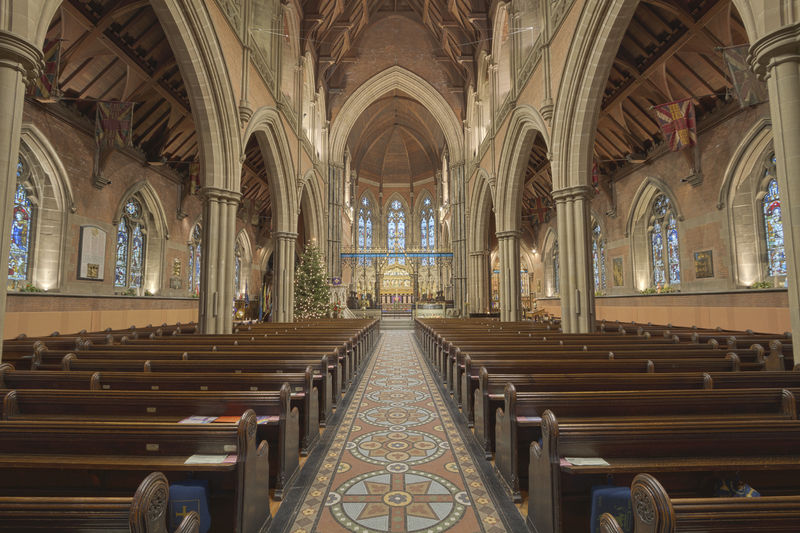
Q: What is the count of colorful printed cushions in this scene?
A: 3